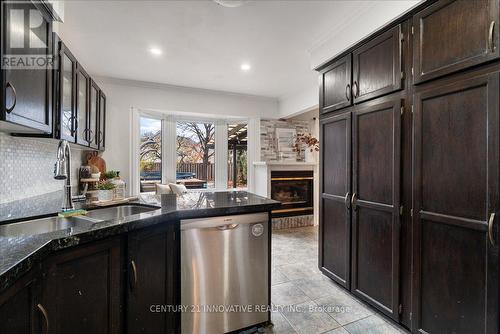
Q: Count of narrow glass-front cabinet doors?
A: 4